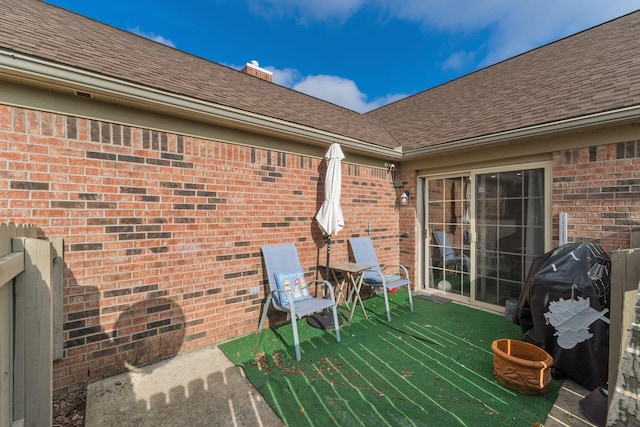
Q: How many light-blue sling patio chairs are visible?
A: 2